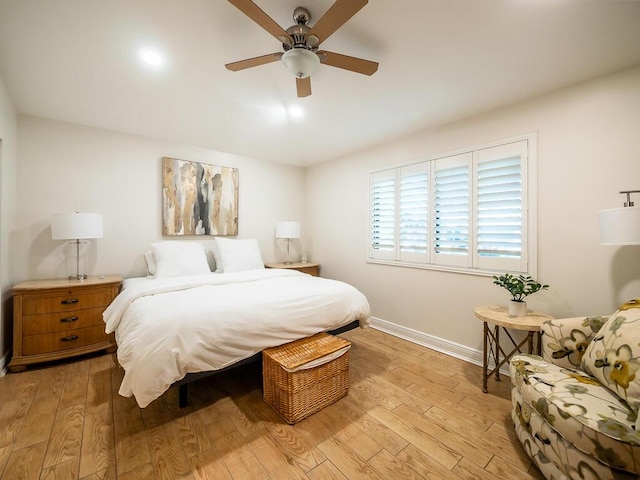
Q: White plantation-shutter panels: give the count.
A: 4